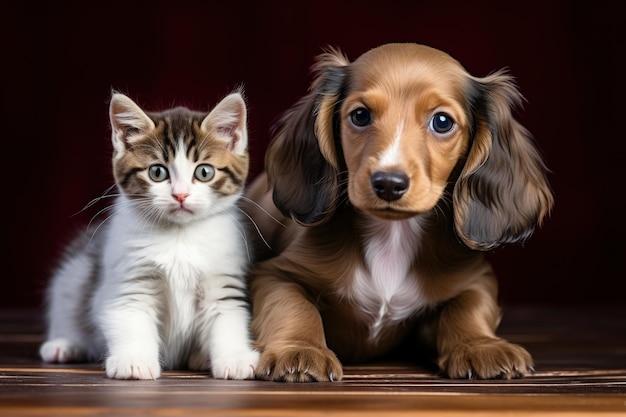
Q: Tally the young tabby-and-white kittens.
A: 1